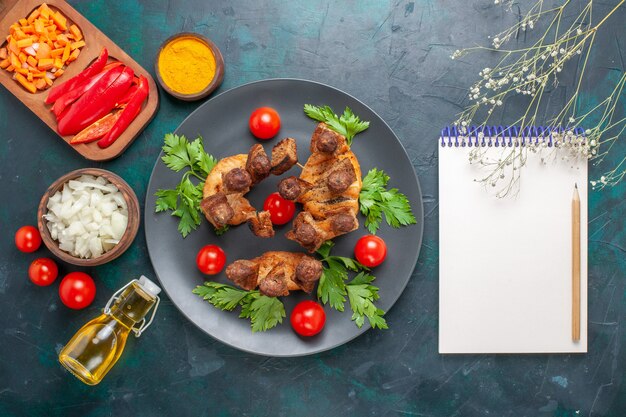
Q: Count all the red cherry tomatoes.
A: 8